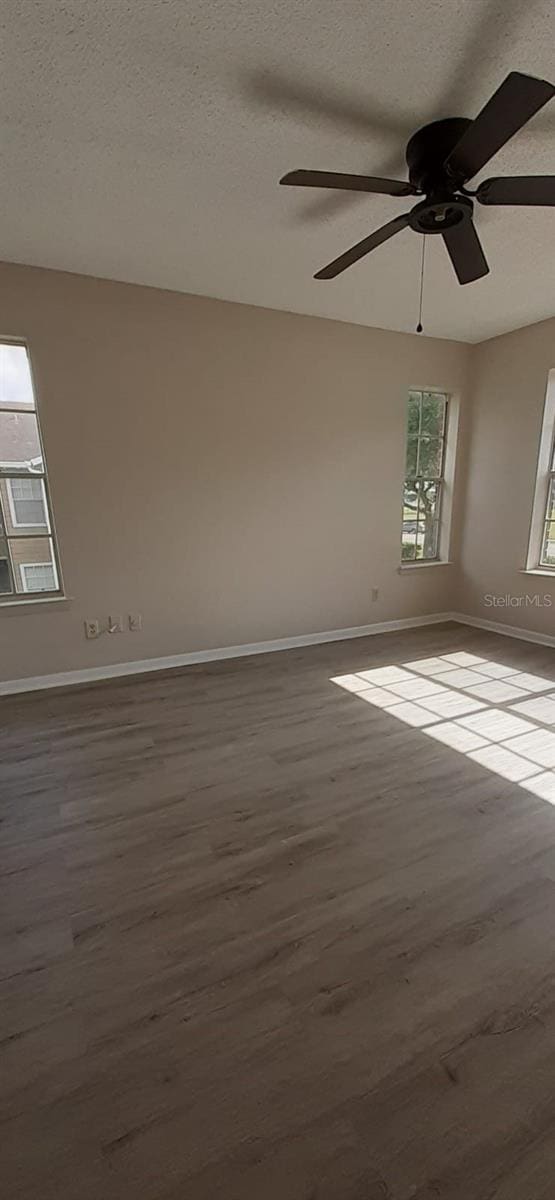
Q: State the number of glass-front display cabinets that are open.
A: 0